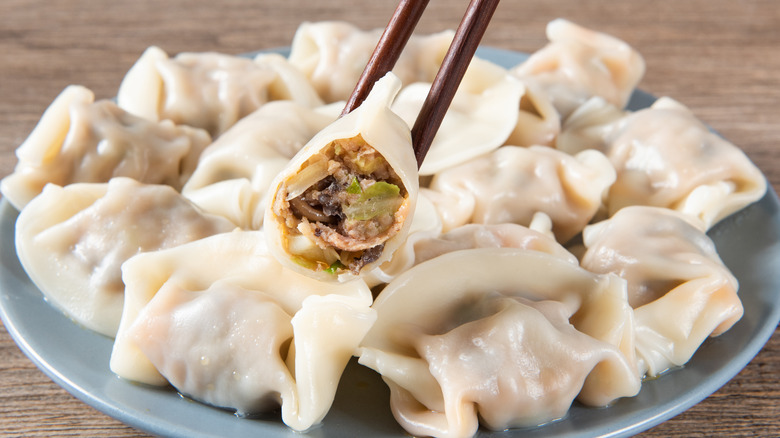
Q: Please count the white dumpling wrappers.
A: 14